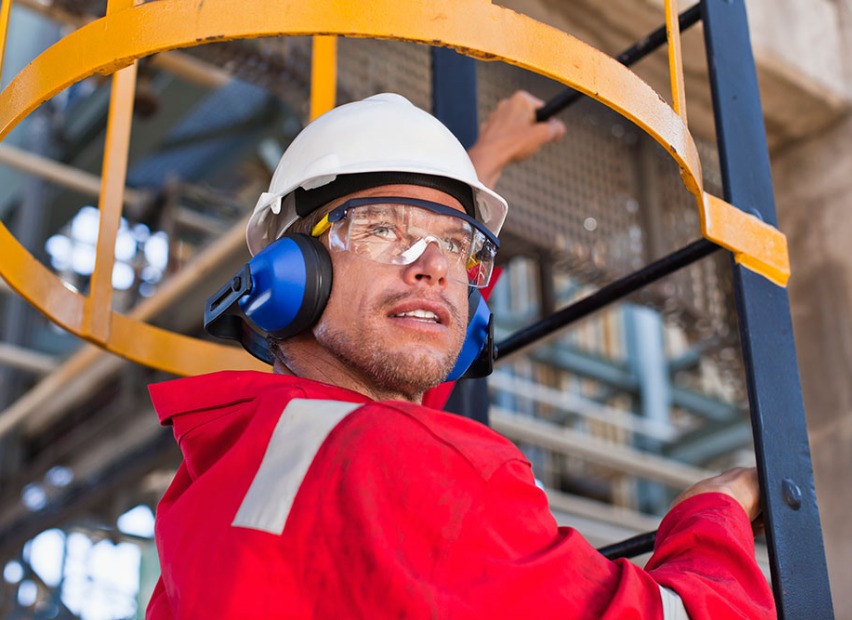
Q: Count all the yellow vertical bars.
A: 4